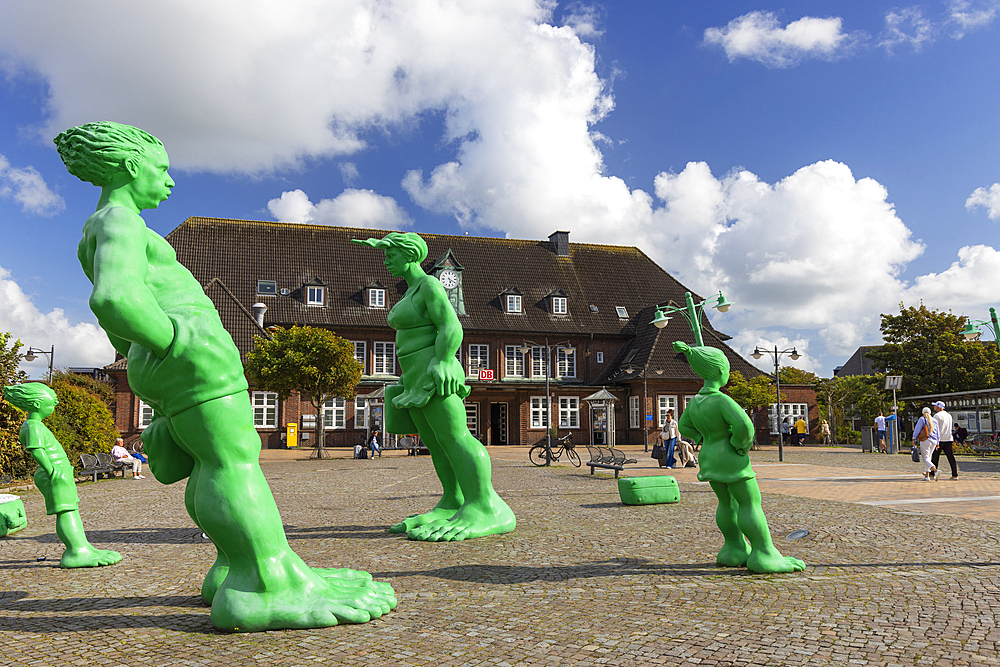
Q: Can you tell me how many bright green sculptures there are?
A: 4